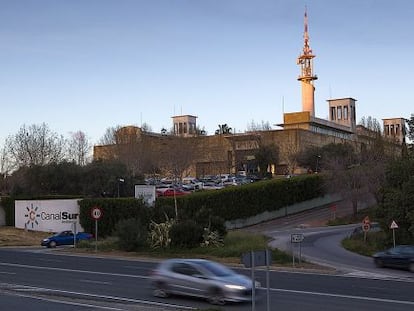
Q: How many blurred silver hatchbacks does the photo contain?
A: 1